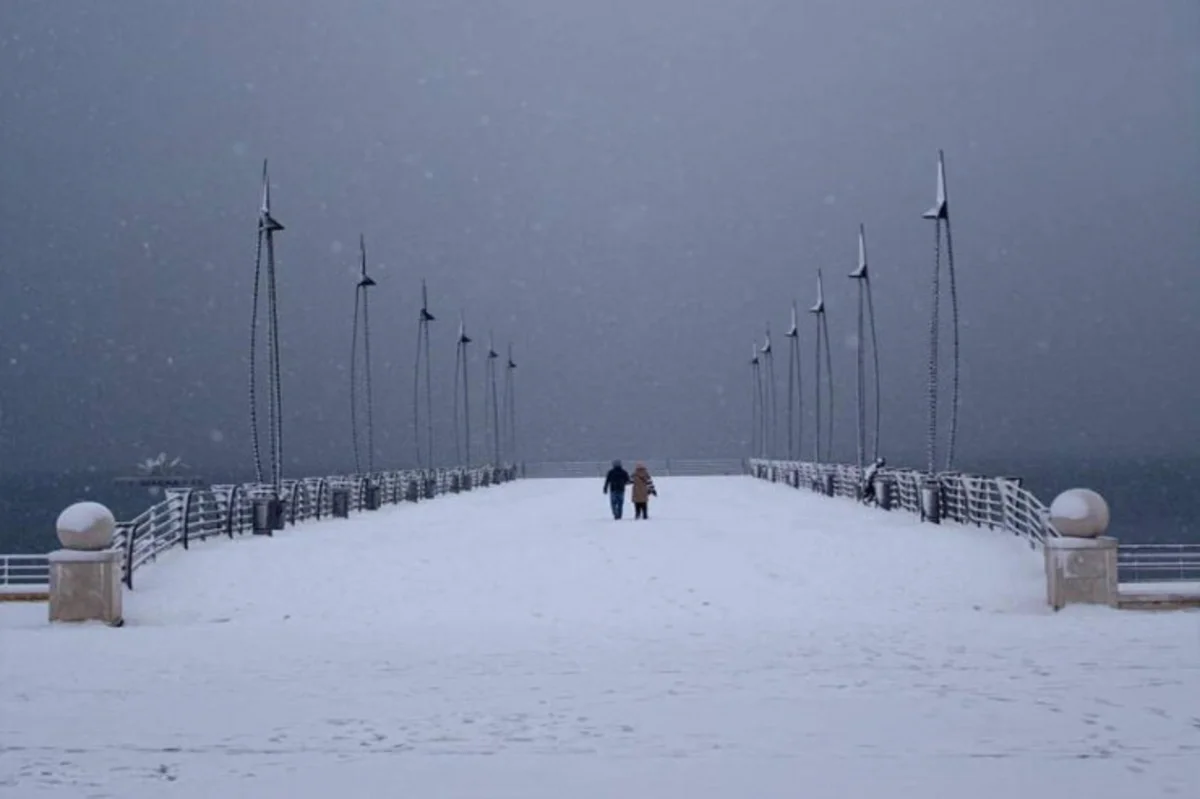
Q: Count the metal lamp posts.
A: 12